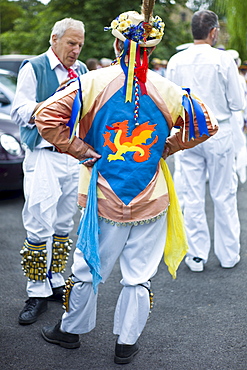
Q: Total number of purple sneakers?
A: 0